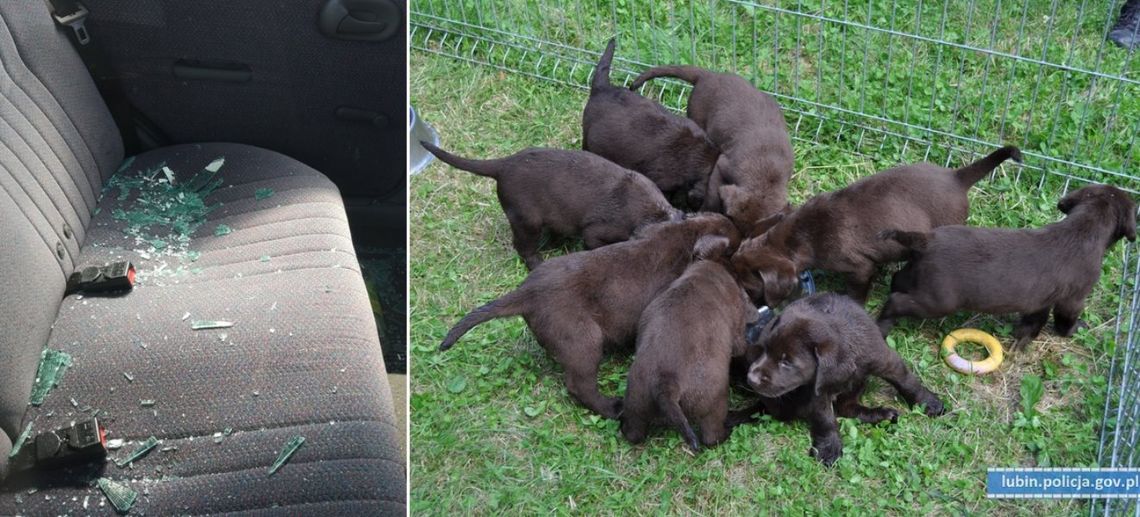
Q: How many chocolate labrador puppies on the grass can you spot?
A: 8